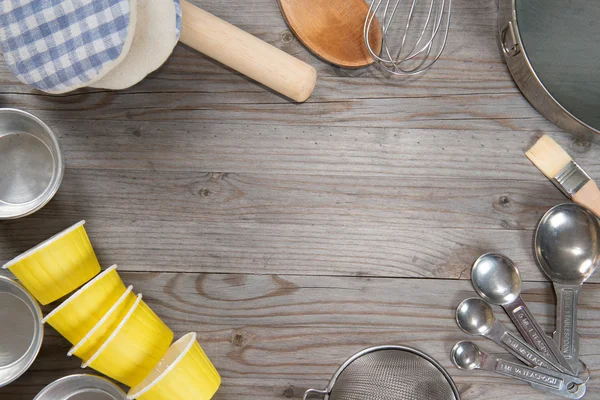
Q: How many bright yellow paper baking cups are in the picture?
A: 5